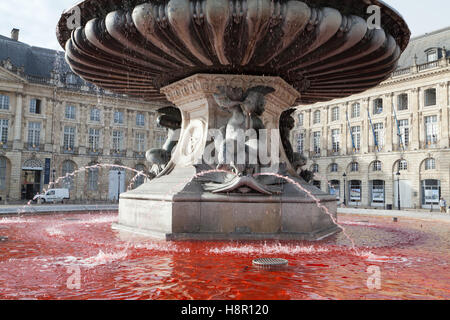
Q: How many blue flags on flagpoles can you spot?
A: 3